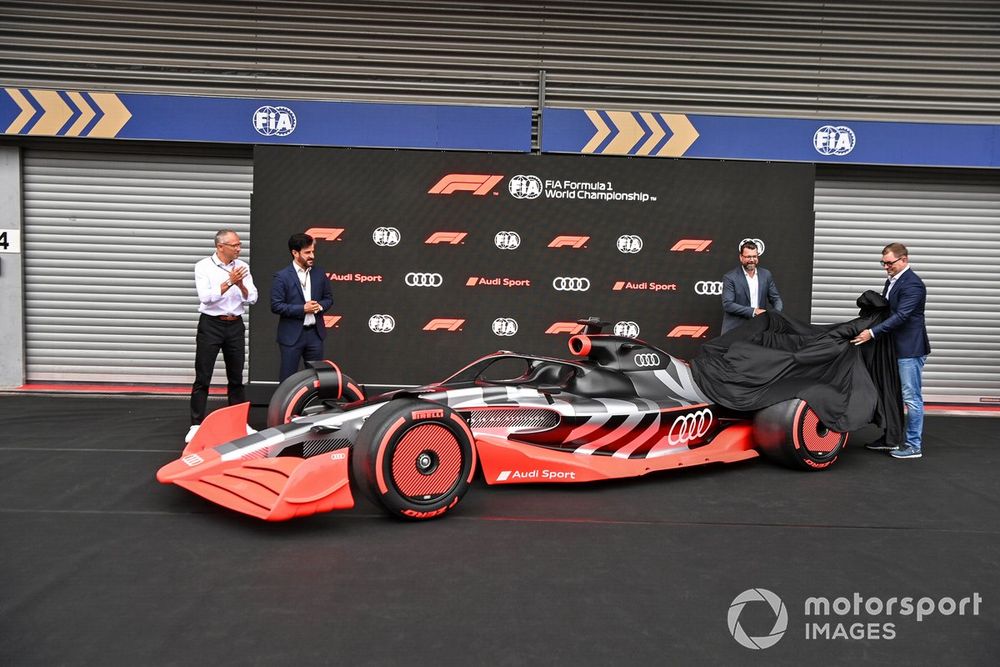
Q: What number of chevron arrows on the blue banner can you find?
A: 8